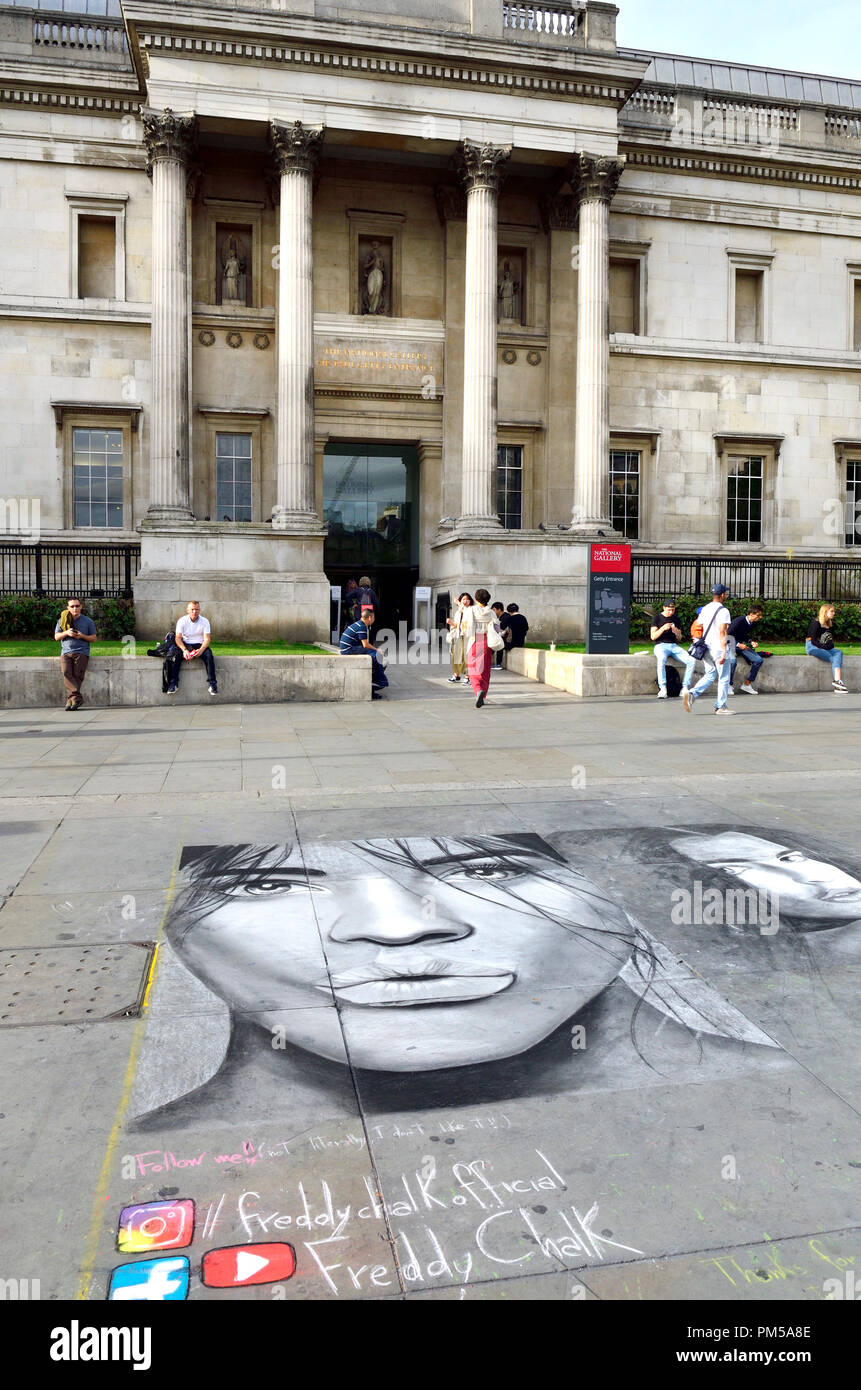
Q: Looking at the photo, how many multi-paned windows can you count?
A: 6